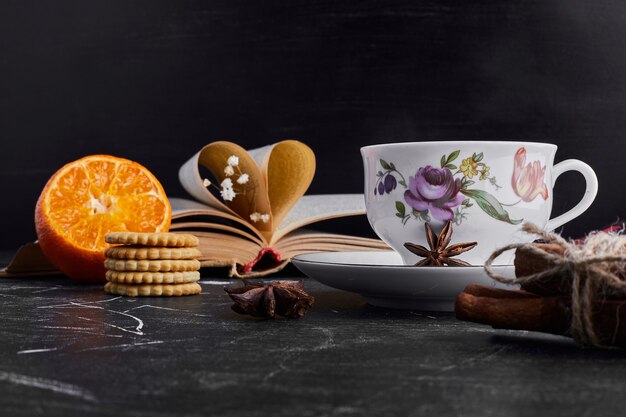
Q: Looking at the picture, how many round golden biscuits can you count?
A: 5